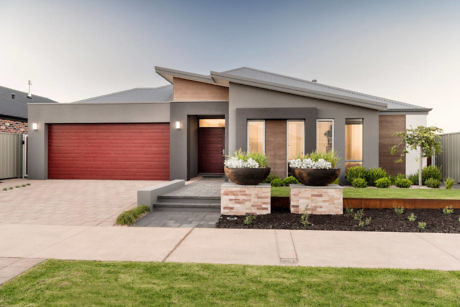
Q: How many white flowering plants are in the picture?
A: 2